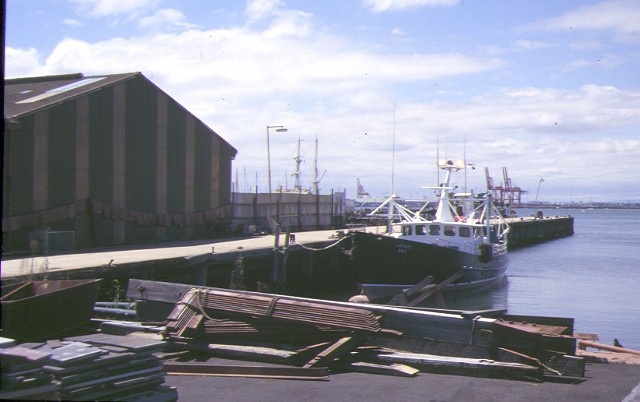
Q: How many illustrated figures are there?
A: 0